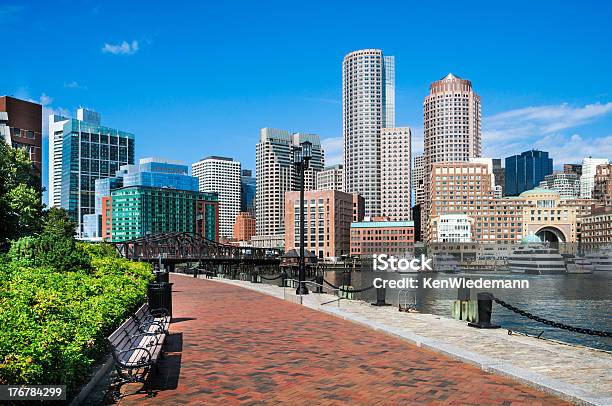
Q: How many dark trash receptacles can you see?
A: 2